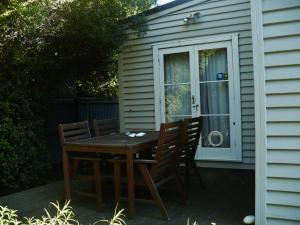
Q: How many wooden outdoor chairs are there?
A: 4